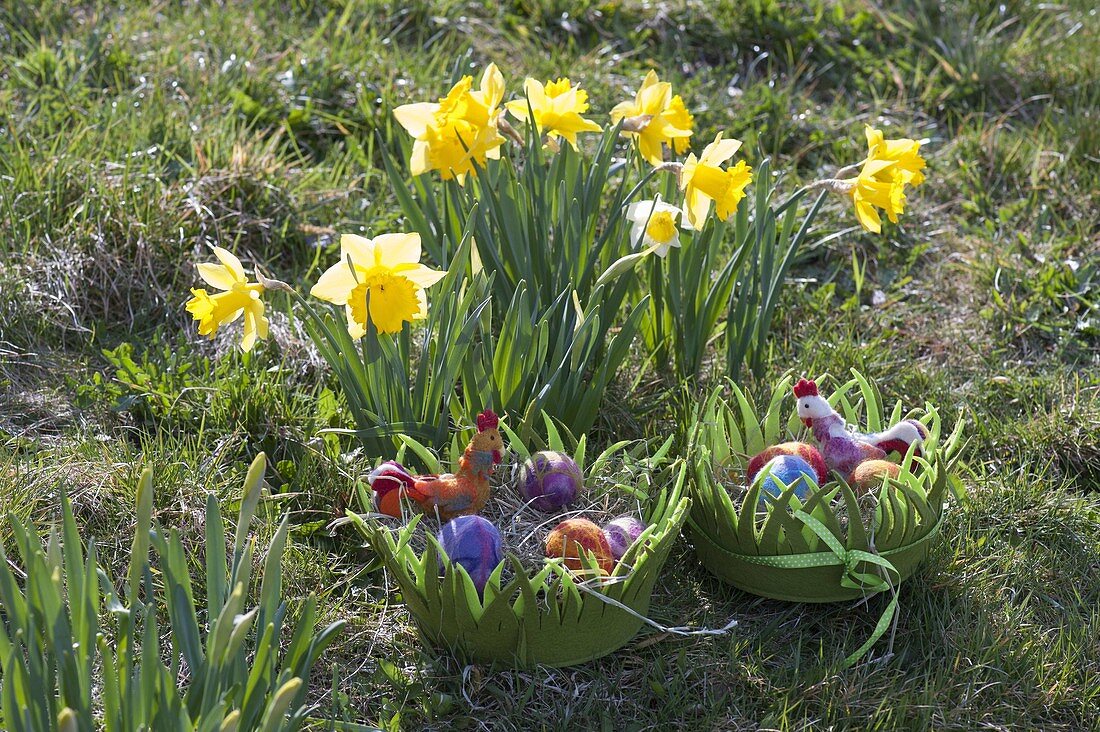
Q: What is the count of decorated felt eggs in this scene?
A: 7